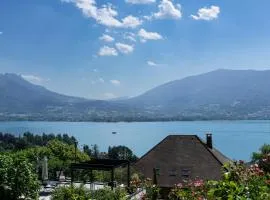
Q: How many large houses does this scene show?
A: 1